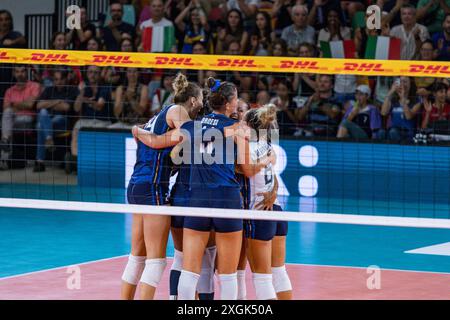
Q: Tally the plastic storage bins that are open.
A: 0